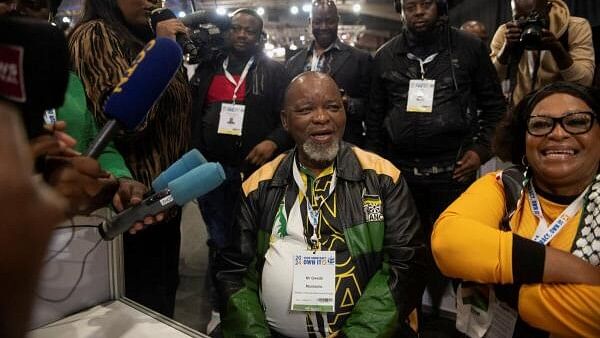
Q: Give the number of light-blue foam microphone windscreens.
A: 2